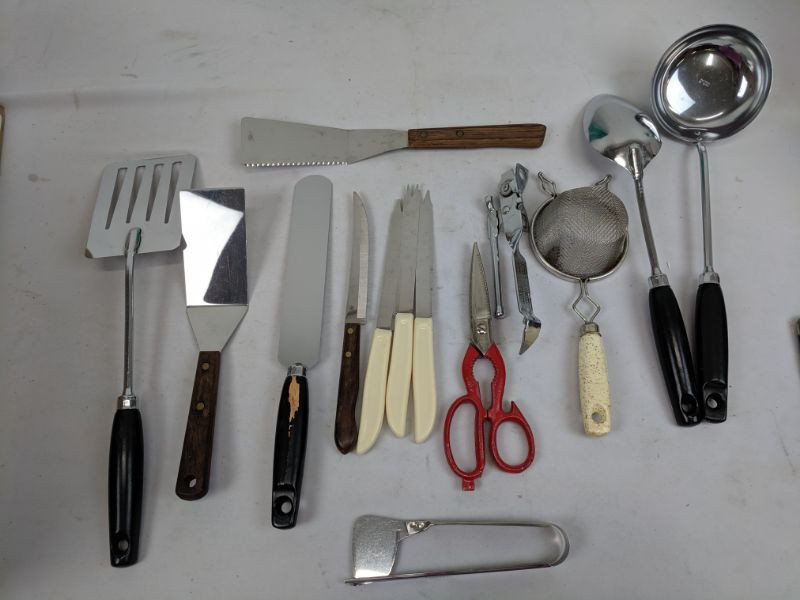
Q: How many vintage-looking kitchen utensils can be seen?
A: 15